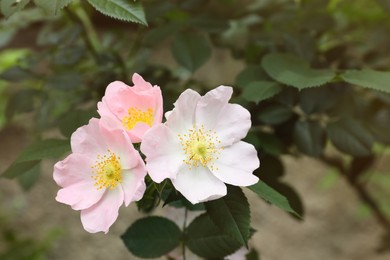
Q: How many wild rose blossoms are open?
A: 3